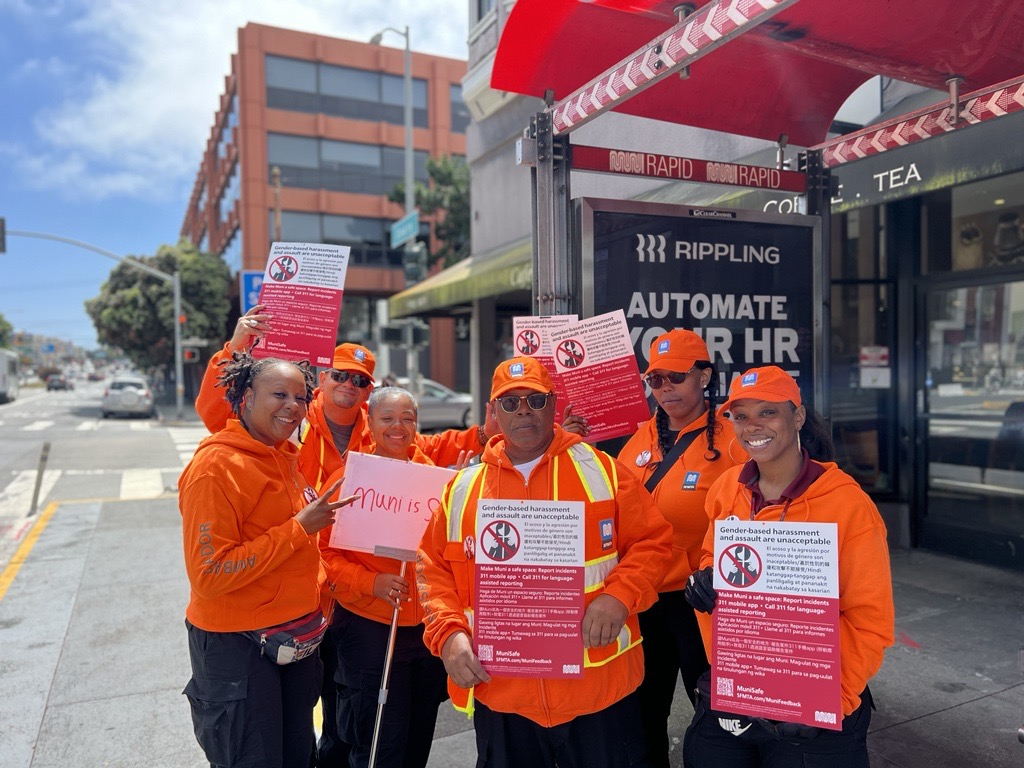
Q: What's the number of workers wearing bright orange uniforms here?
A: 6